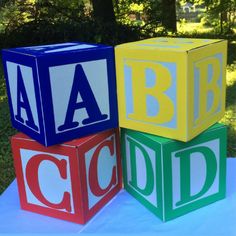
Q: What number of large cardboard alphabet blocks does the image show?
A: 4